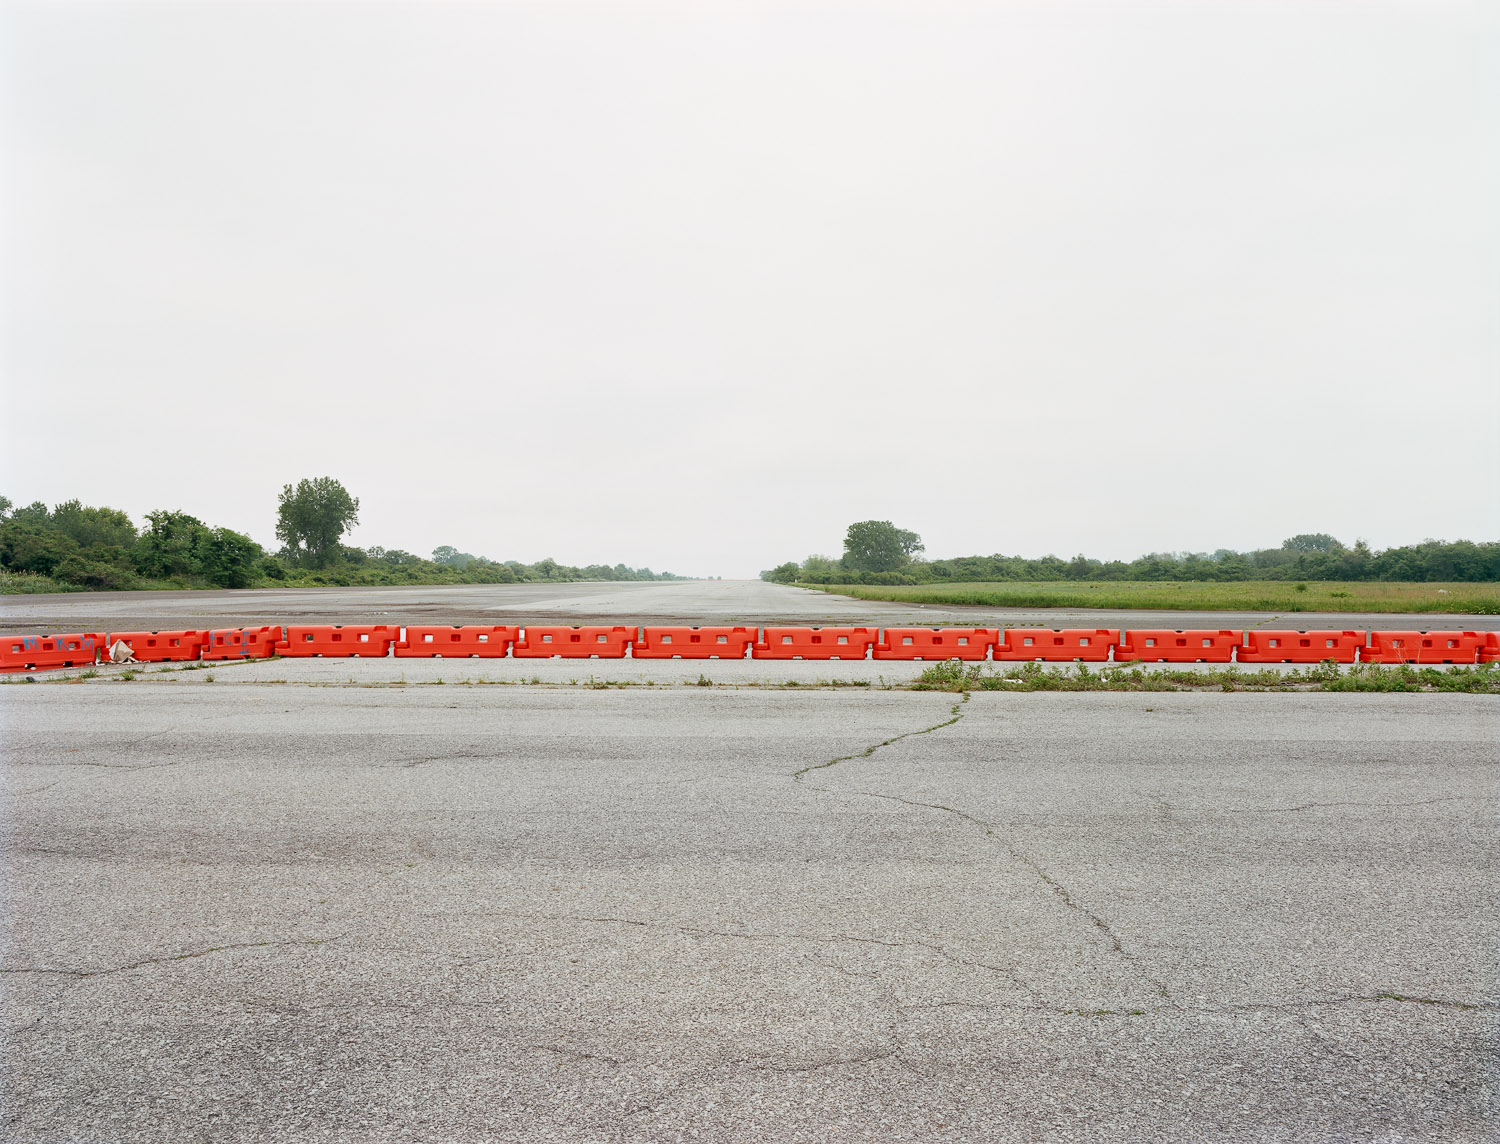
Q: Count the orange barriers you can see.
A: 14